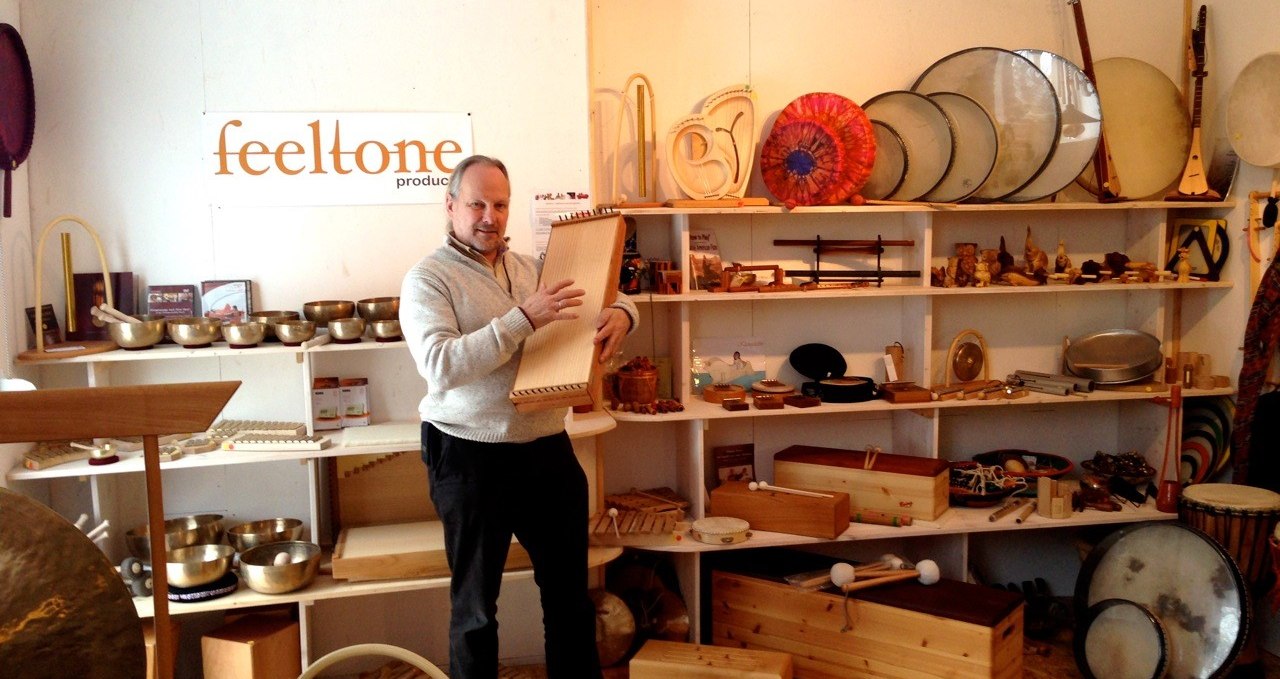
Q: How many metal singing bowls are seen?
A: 14